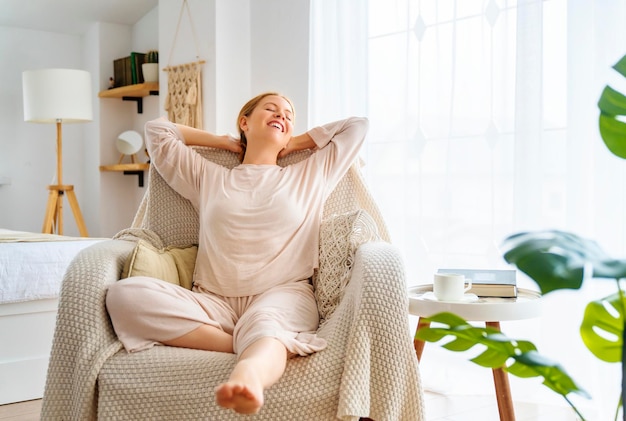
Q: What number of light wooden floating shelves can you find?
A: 2